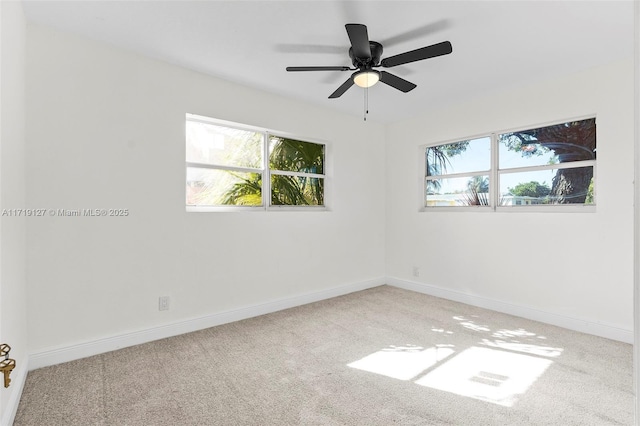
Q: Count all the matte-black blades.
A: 5